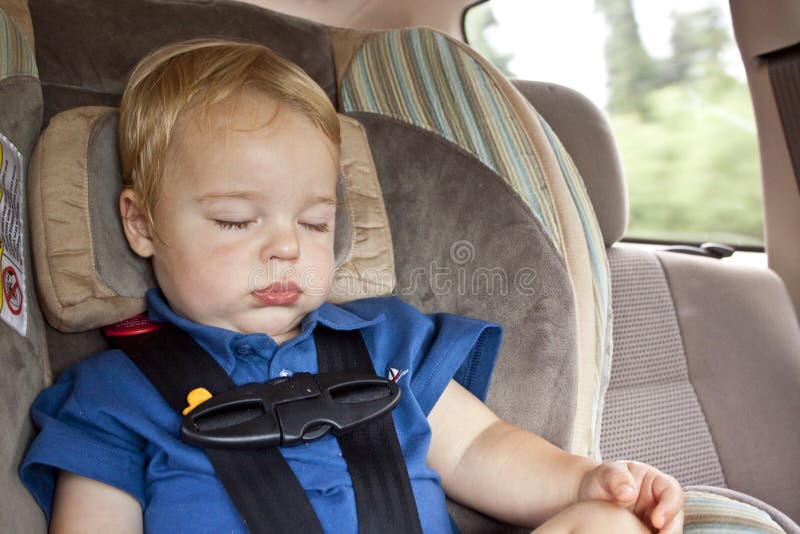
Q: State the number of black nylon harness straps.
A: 2